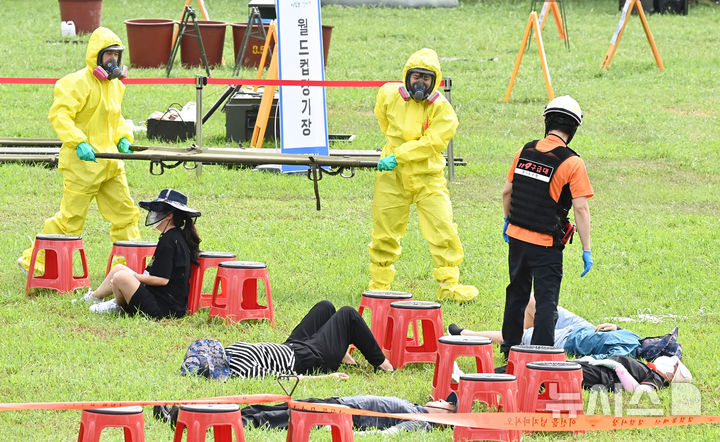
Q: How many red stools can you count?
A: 13